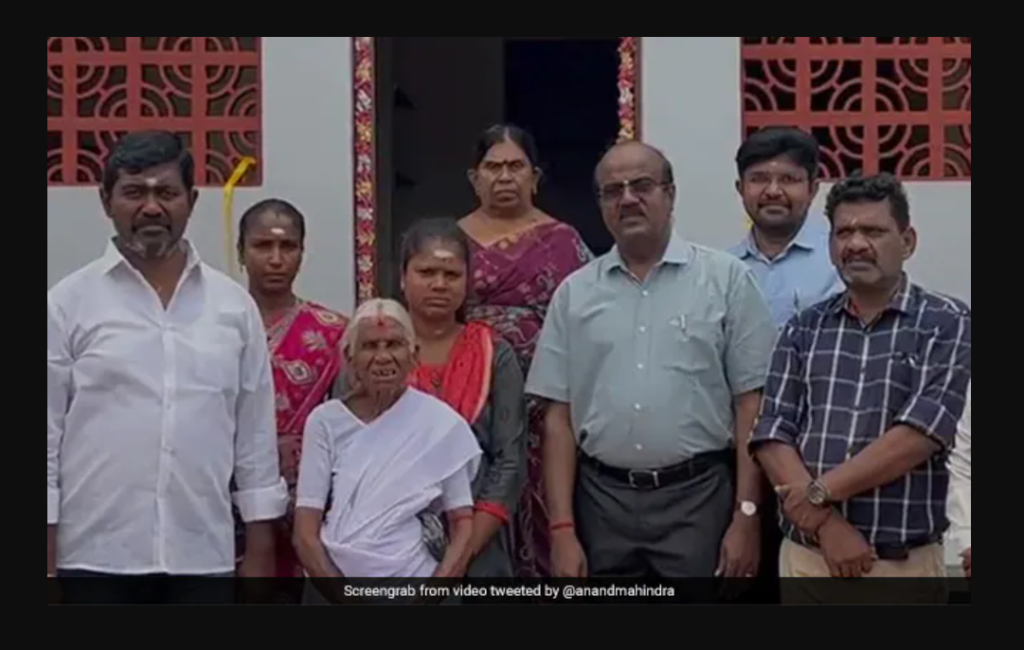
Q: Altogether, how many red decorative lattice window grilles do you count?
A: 2